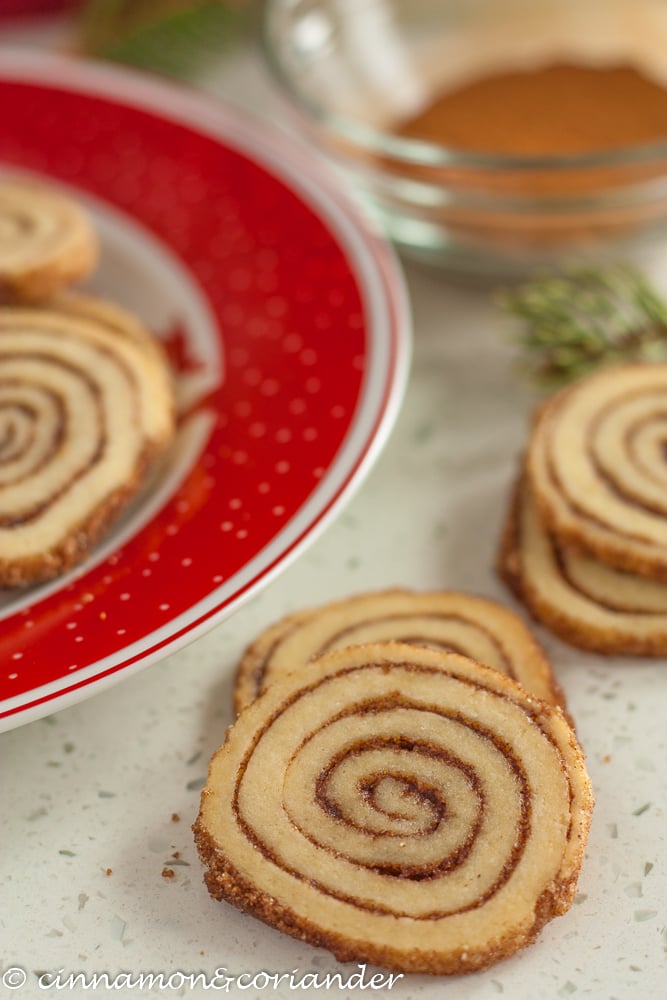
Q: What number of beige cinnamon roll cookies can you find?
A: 7